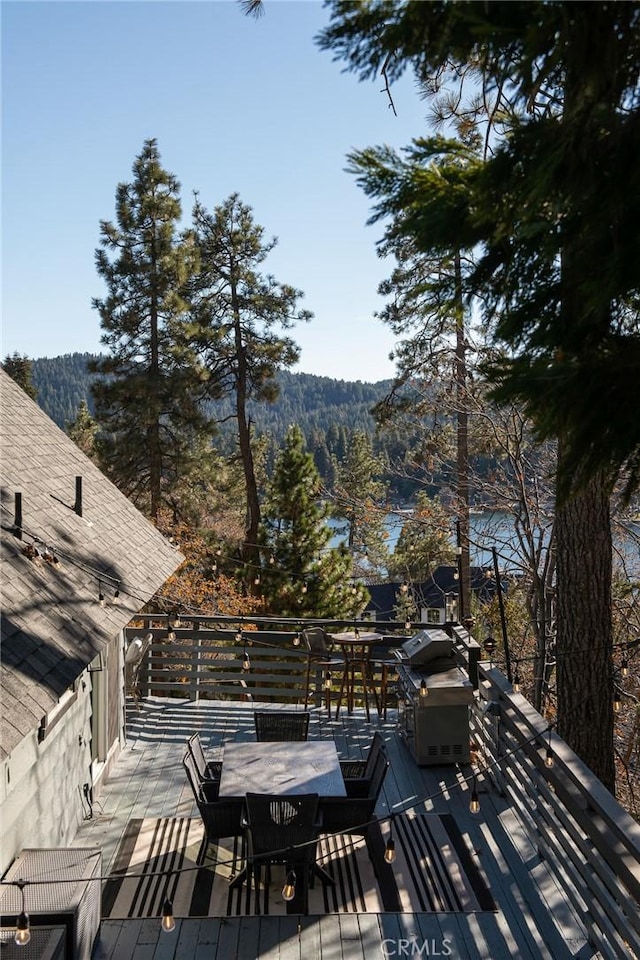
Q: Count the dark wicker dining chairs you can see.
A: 6